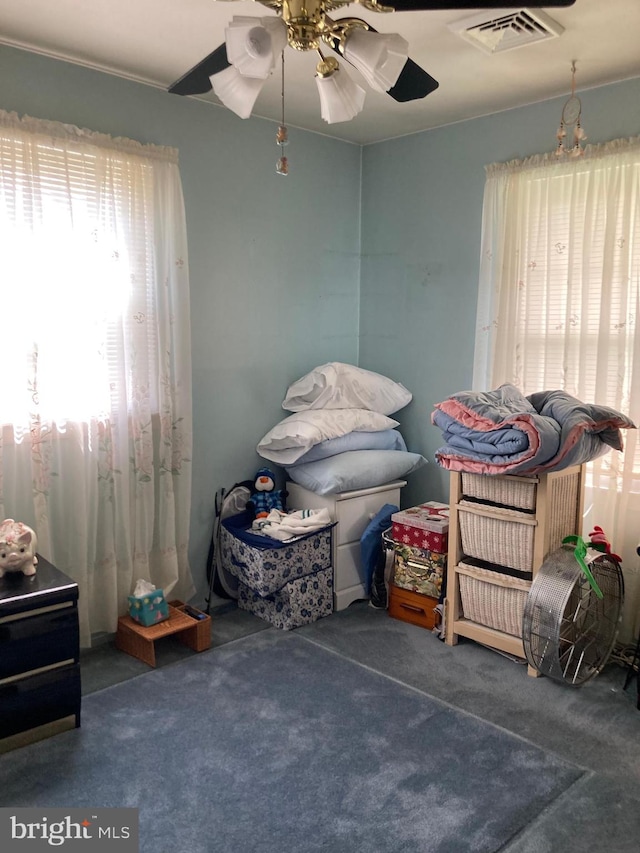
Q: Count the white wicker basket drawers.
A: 3